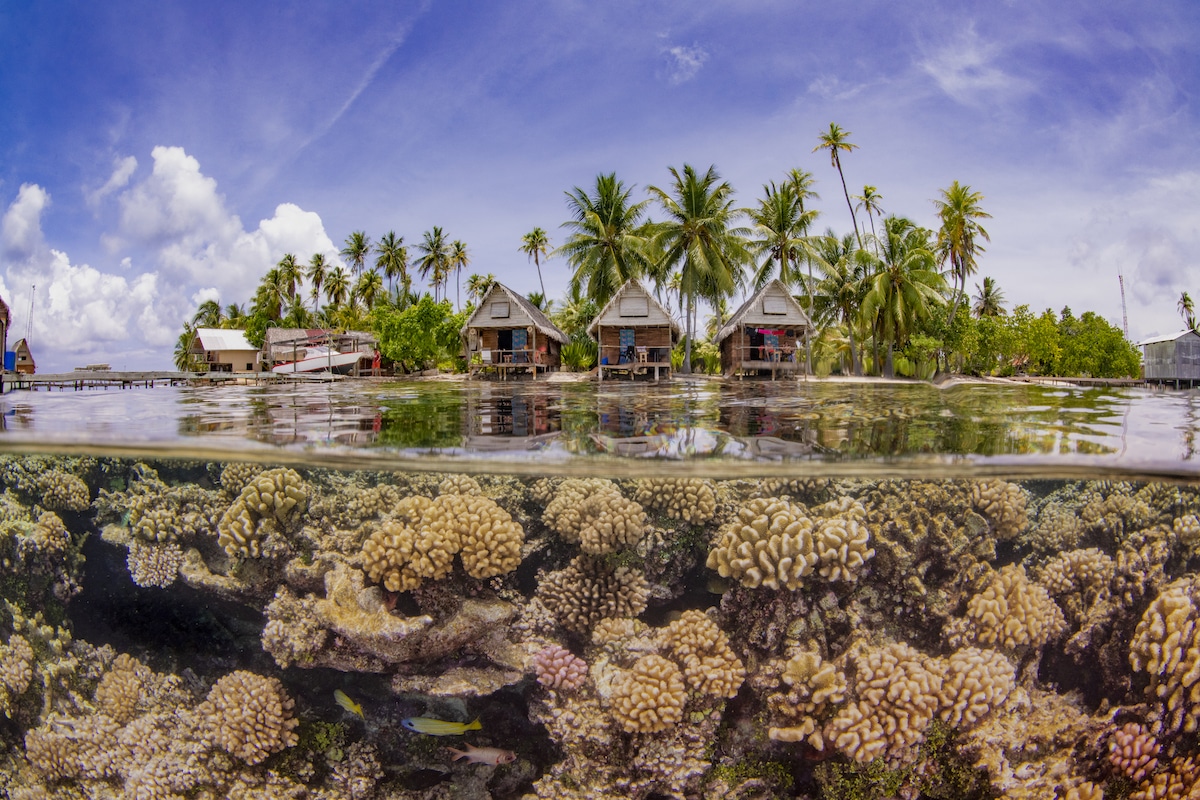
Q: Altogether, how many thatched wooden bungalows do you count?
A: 3